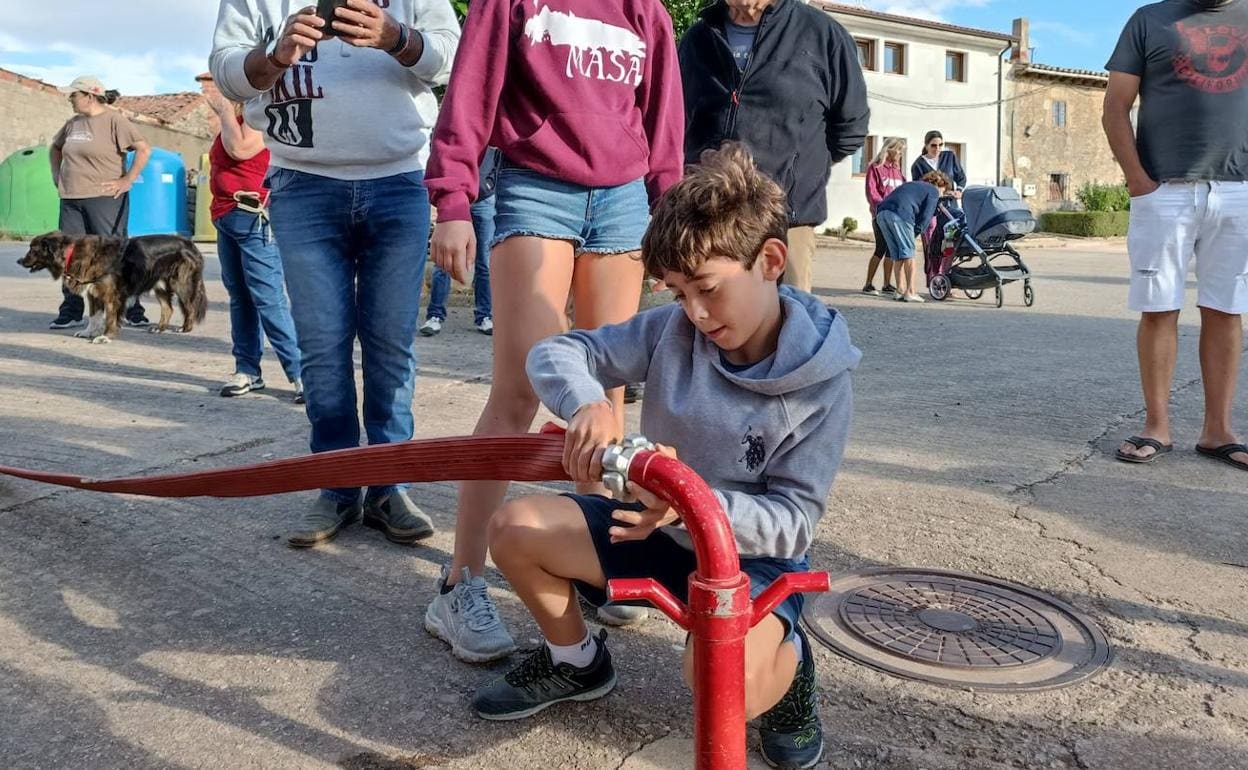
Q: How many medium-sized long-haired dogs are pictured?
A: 1